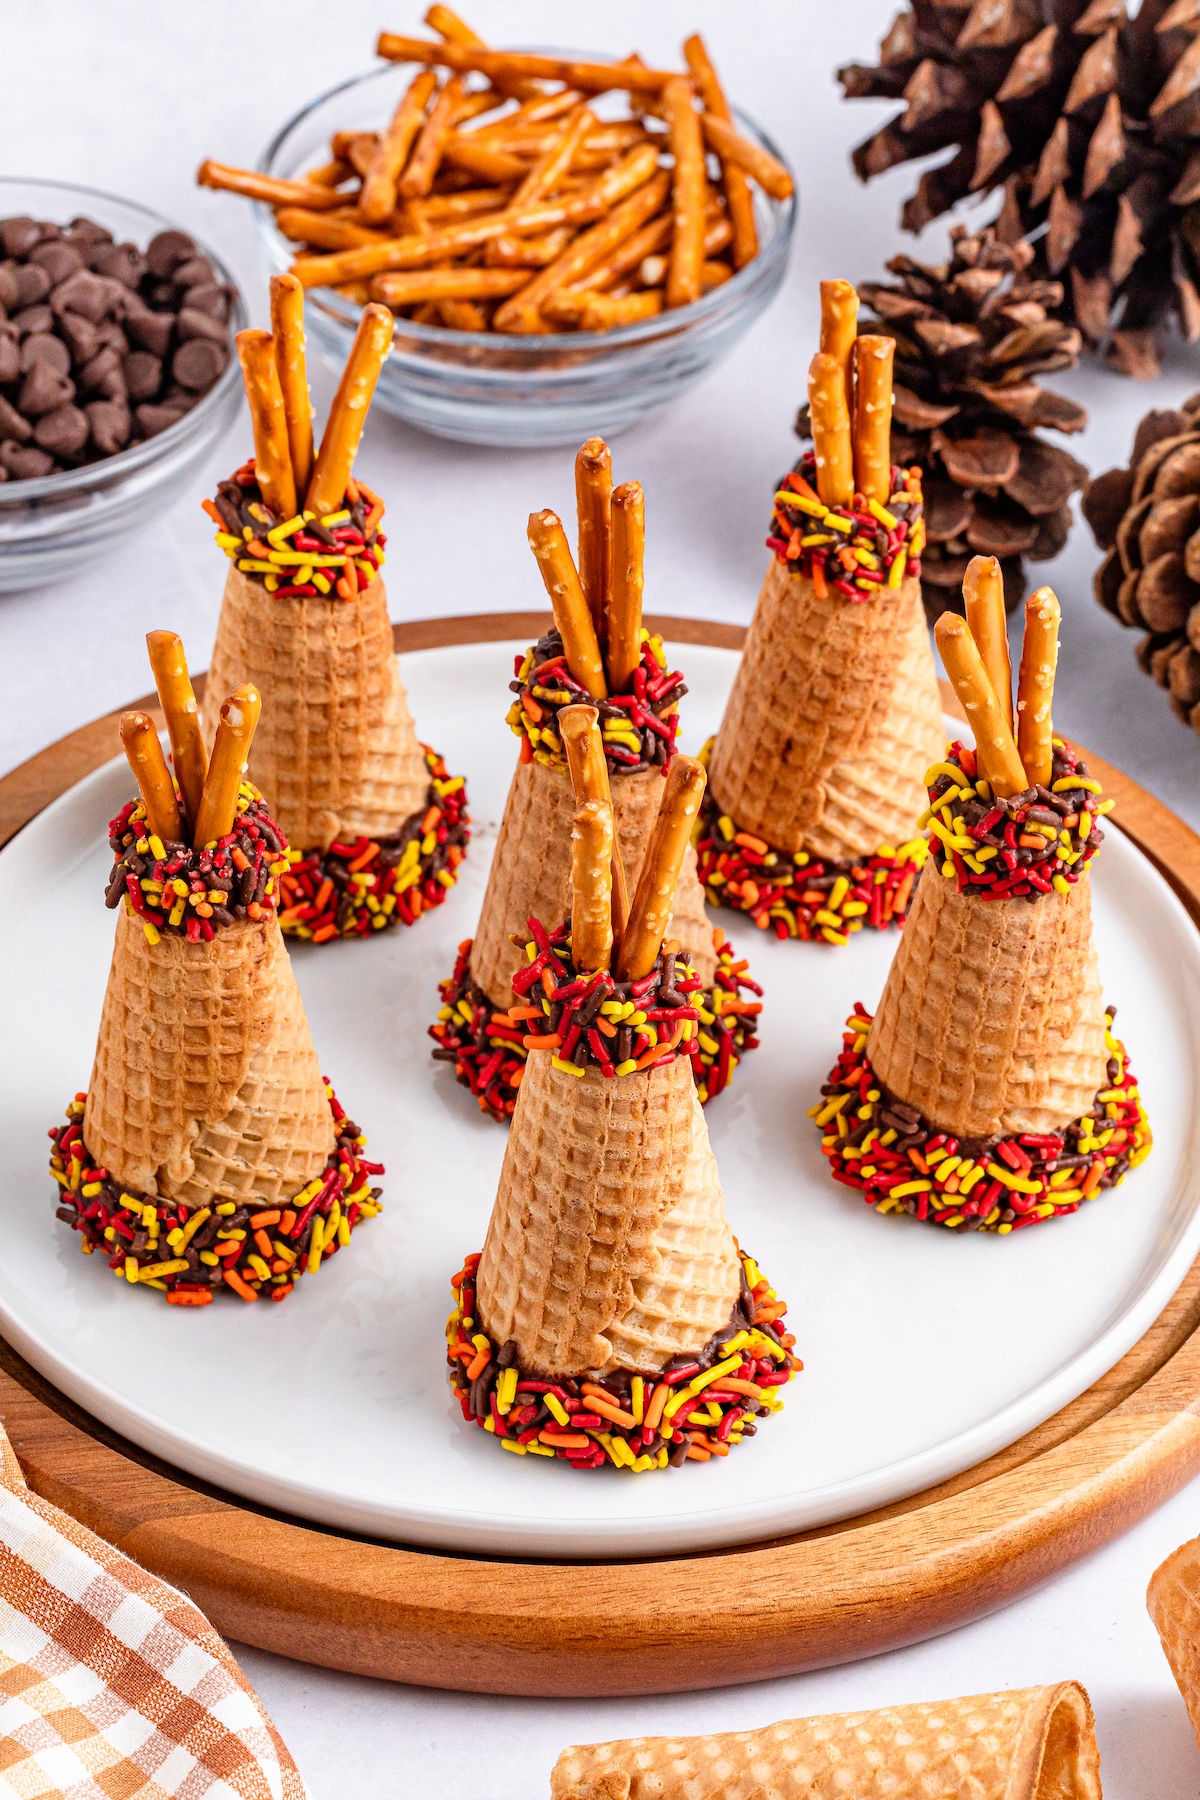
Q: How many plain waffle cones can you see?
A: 2